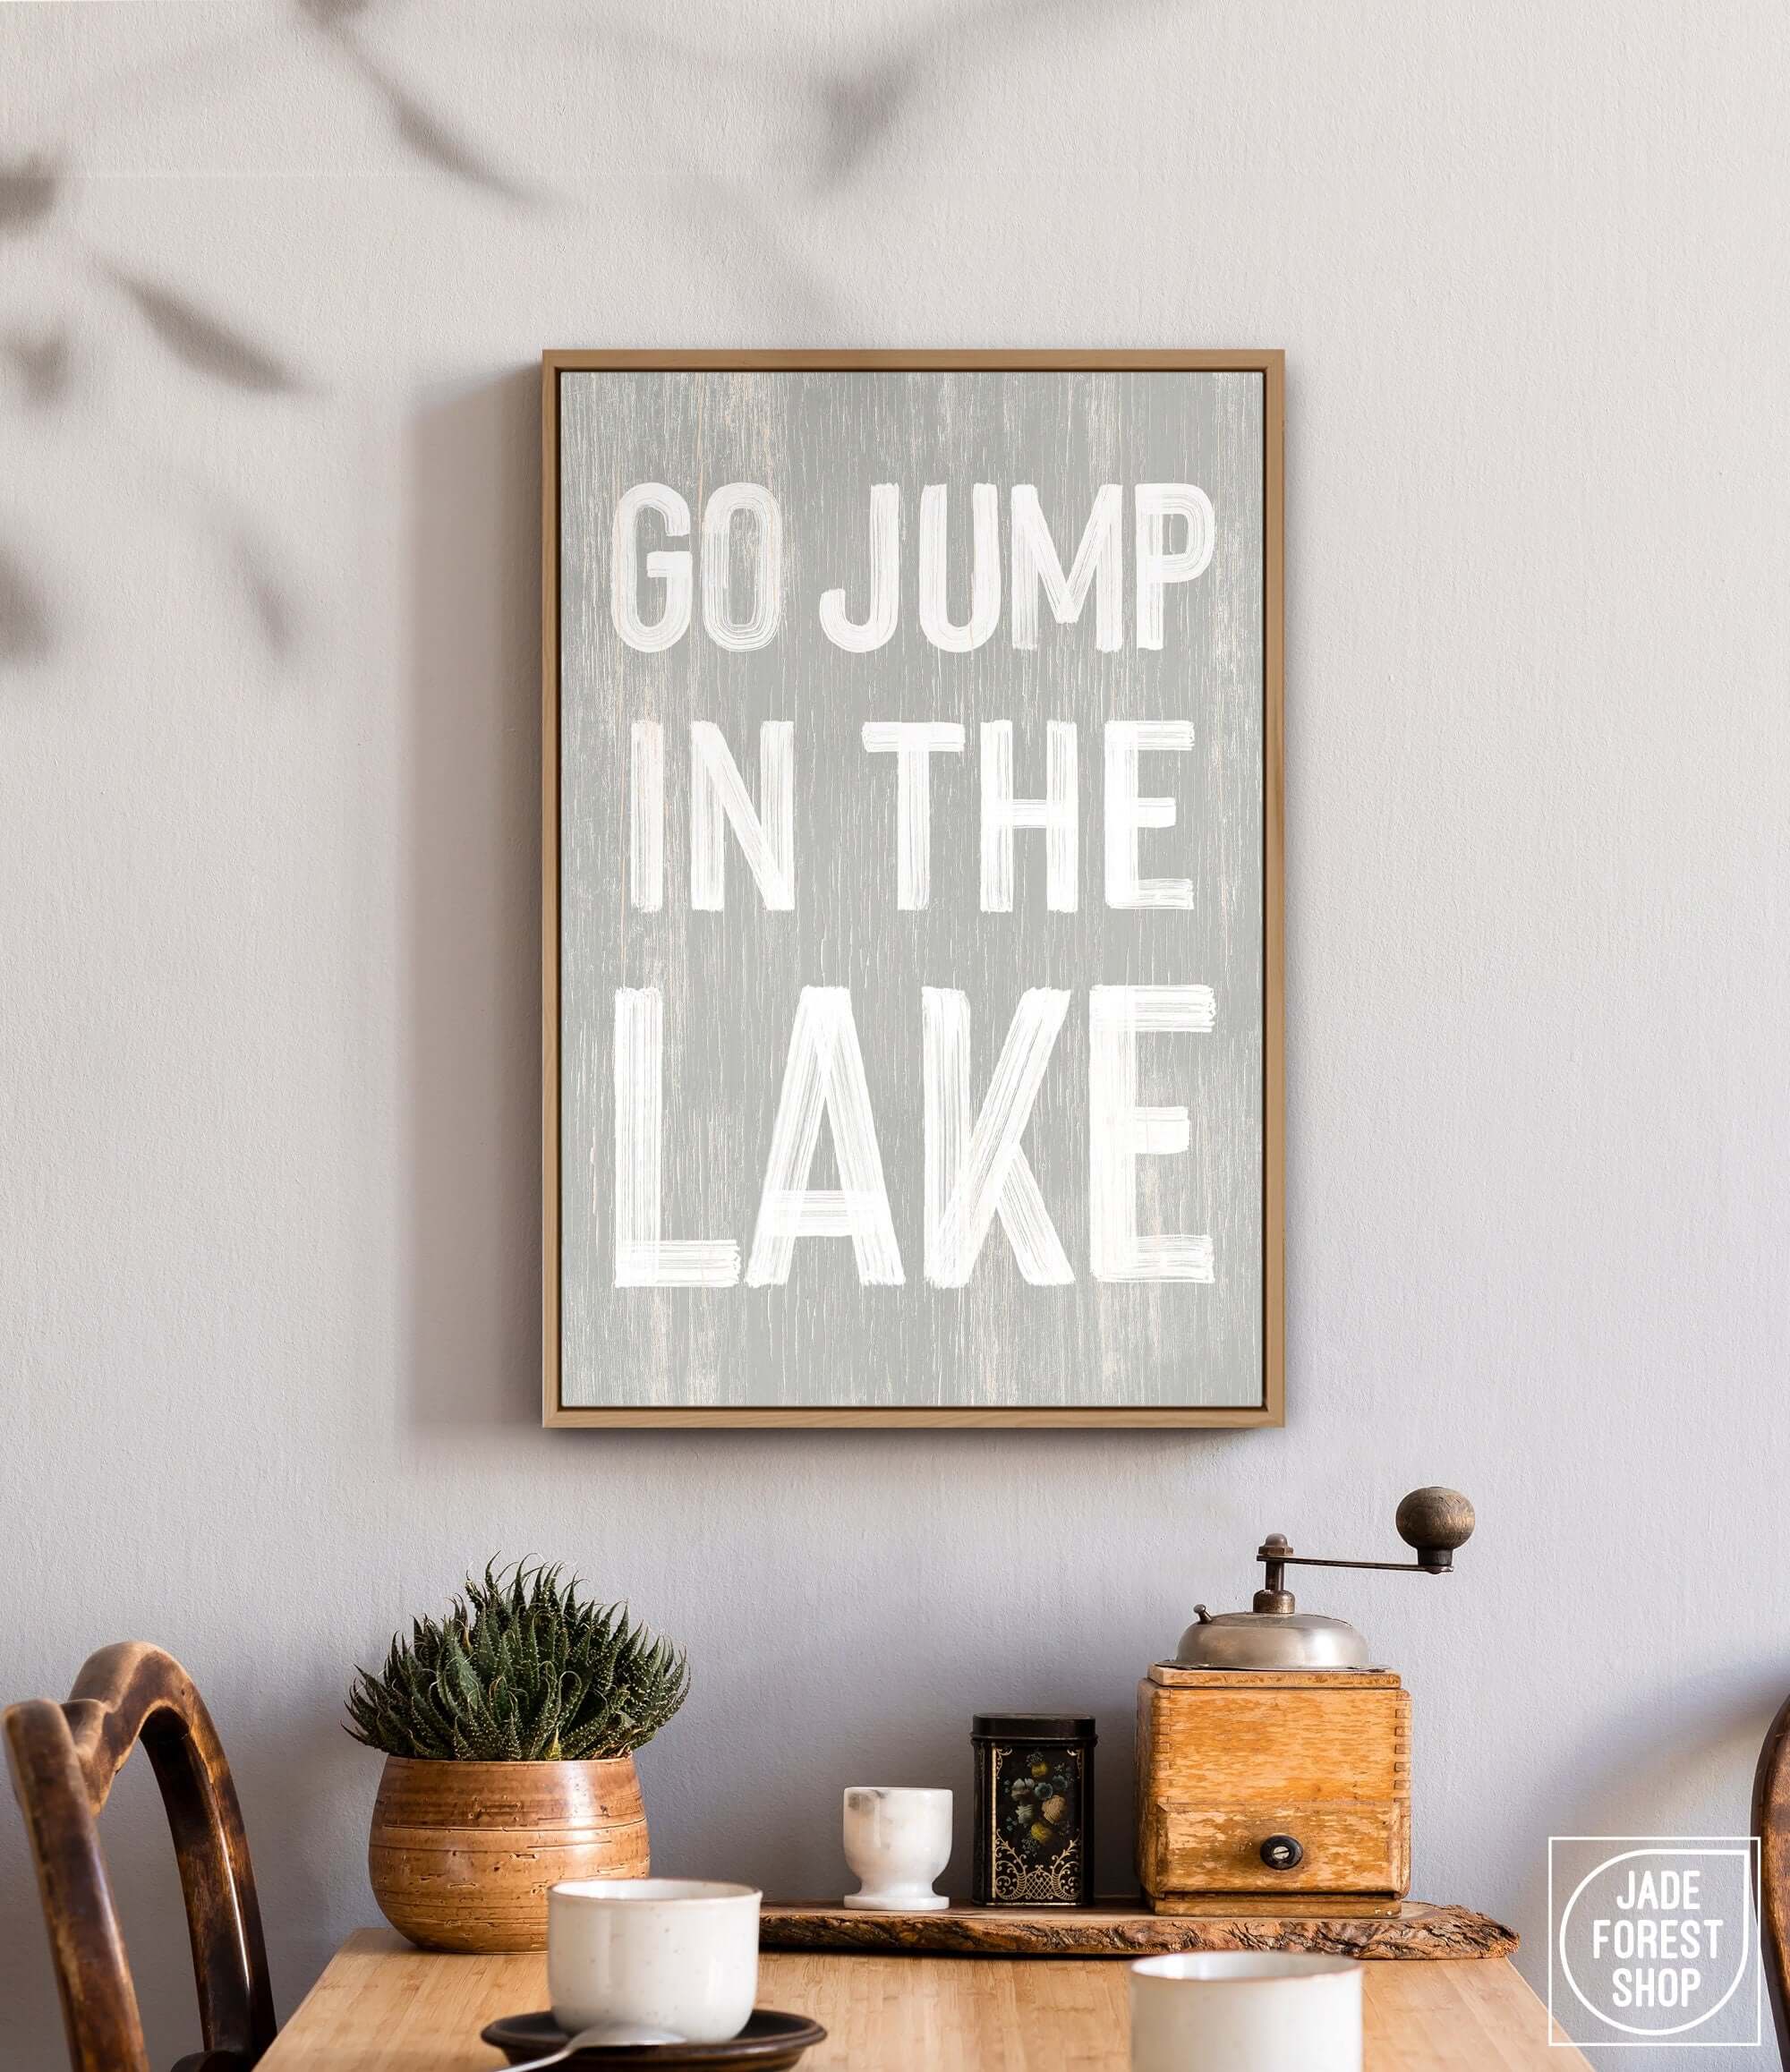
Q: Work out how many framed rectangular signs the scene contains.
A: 1